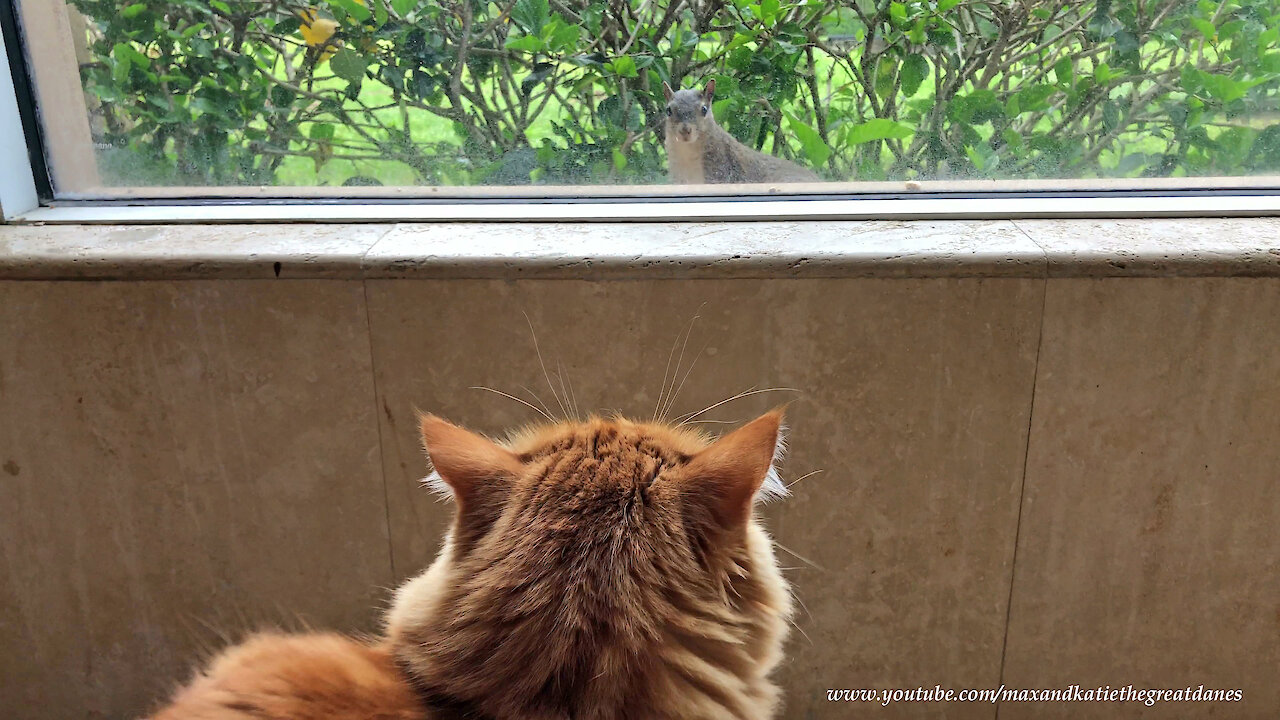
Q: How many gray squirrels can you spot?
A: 1